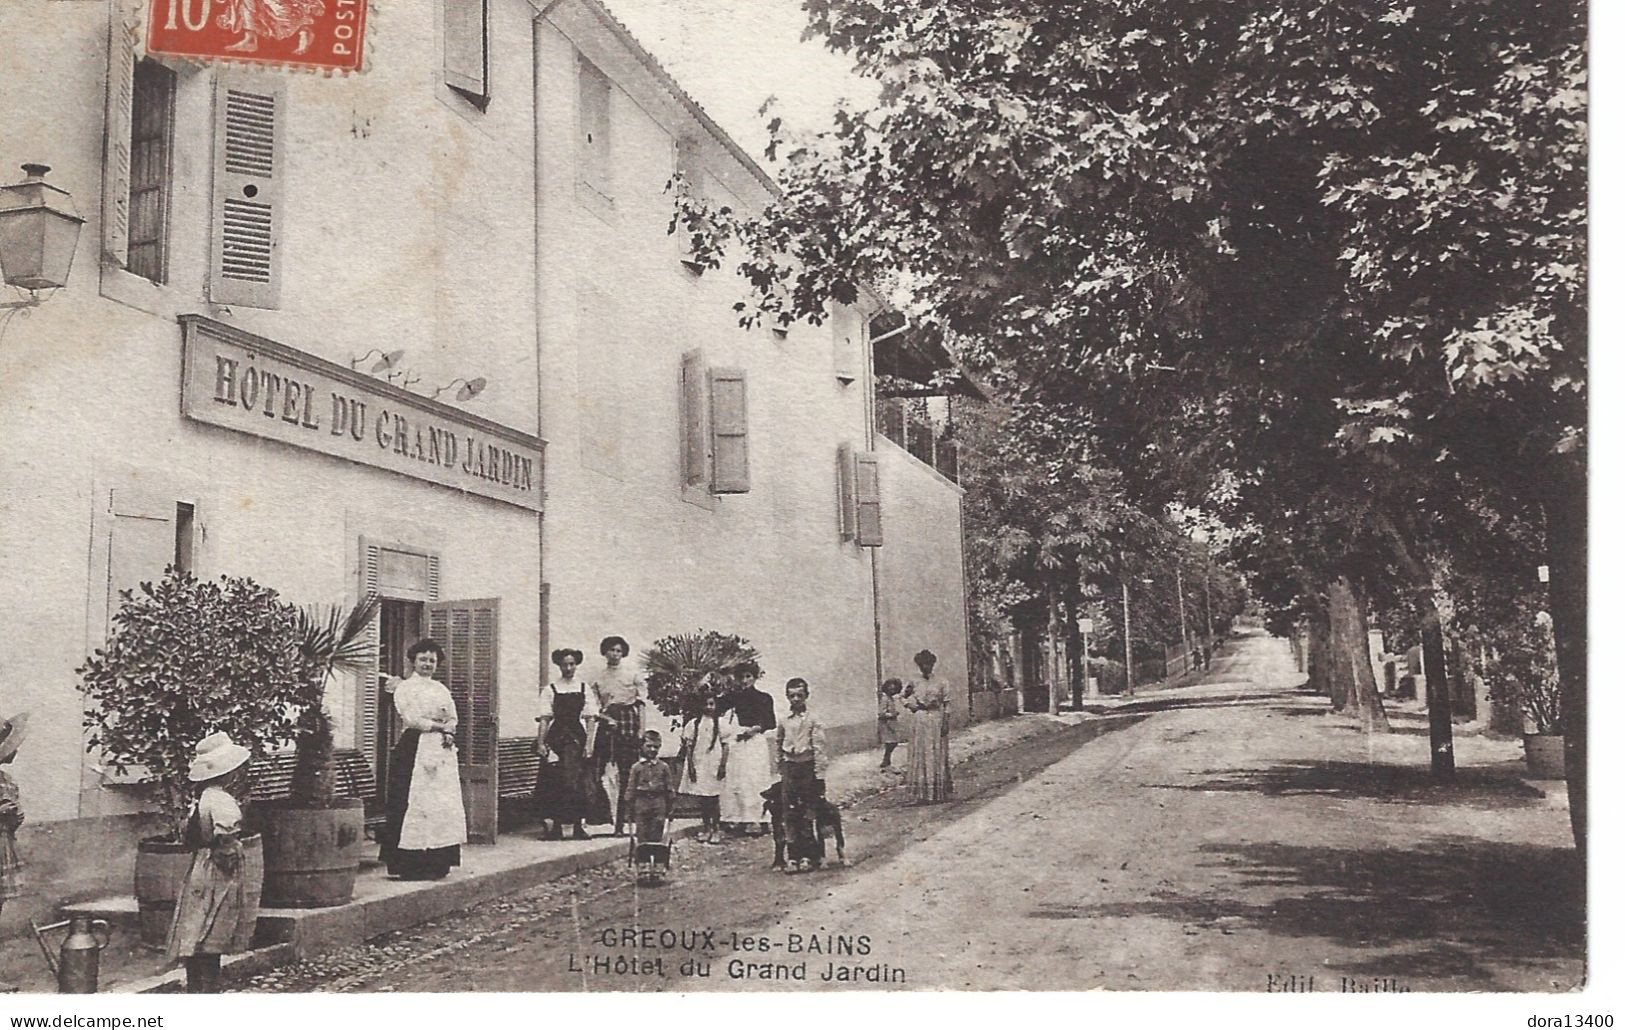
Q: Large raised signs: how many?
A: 1